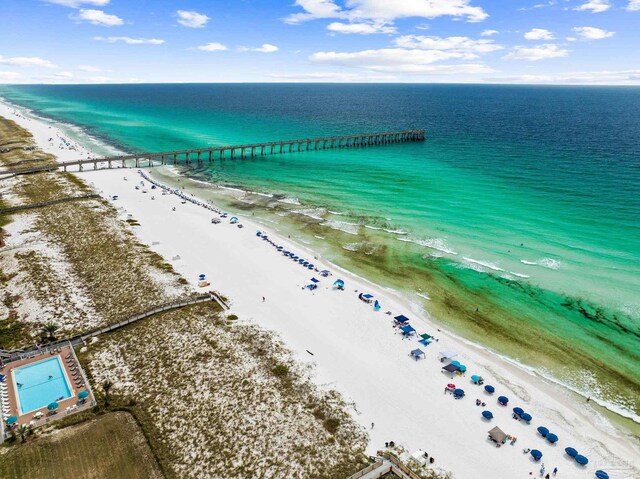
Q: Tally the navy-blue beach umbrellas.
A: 12